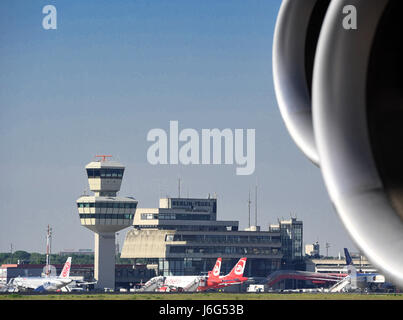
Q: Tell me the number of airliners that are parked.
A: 4